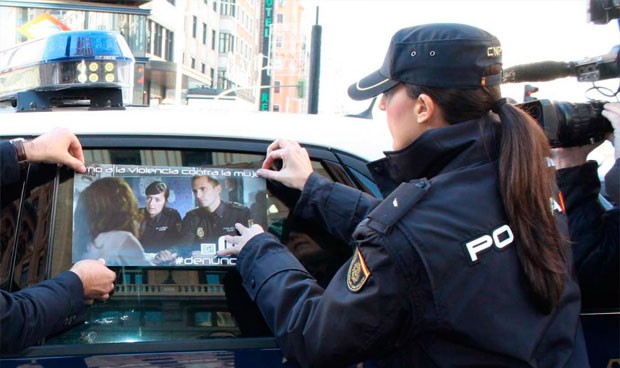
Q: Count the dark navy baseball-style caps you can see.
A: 1